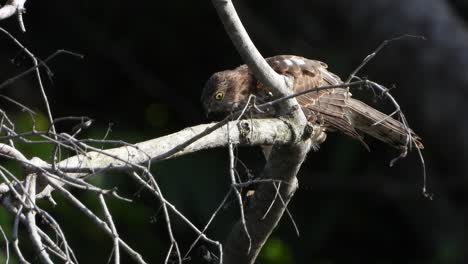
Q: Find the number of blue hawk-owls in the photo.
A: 0